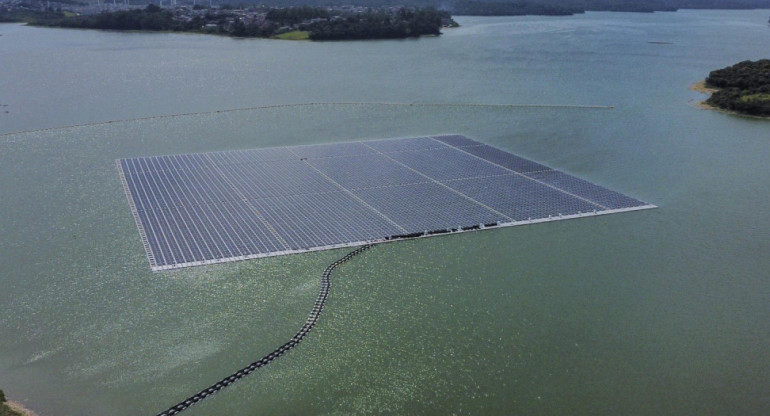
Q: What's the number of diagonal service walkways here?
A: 4